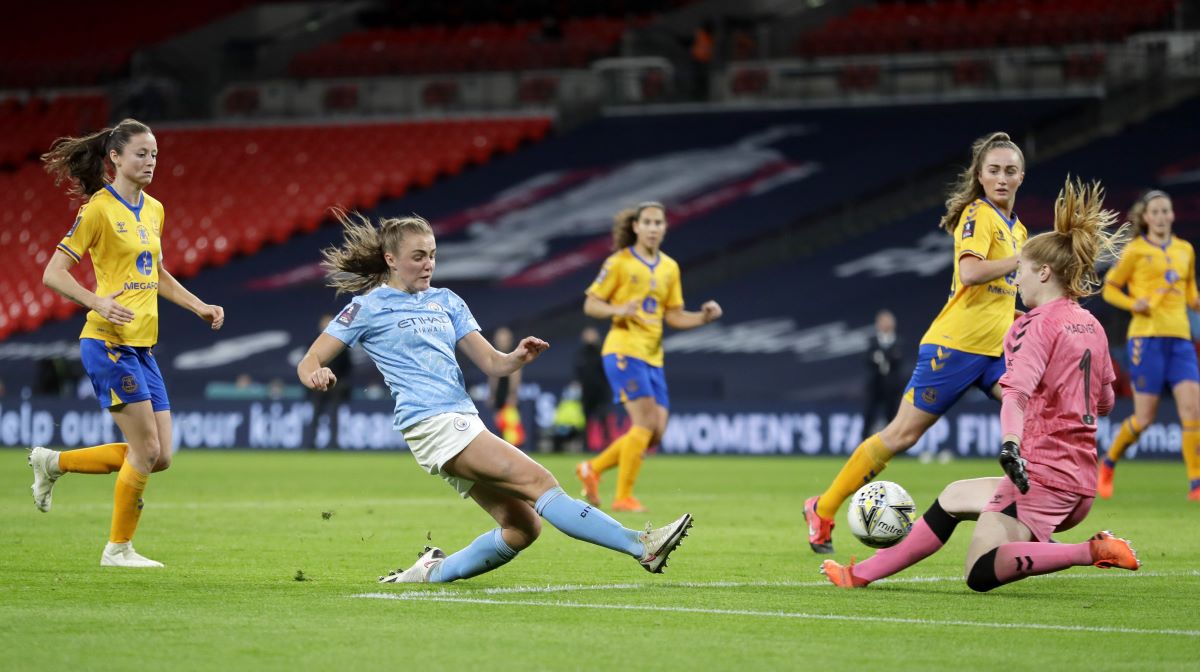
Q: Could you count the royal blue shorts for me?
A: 4